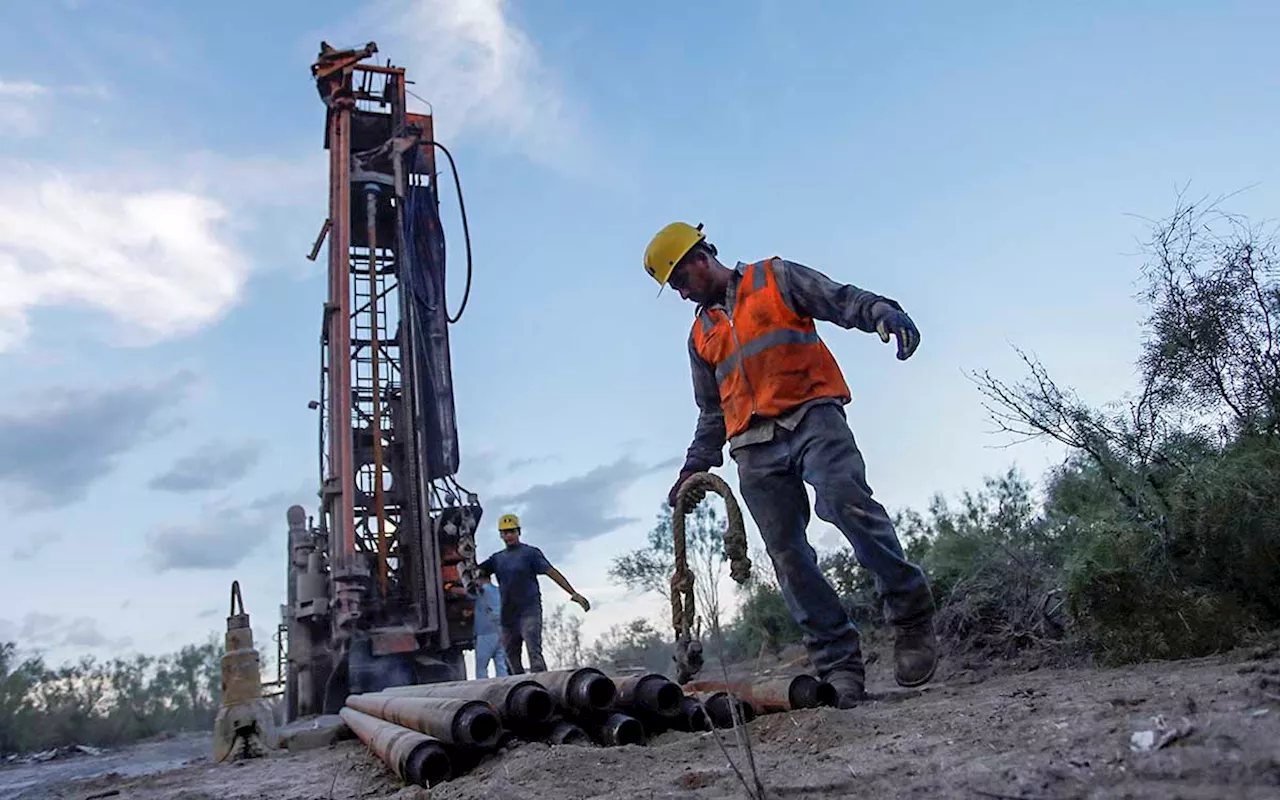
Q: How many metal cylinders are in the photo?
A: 10